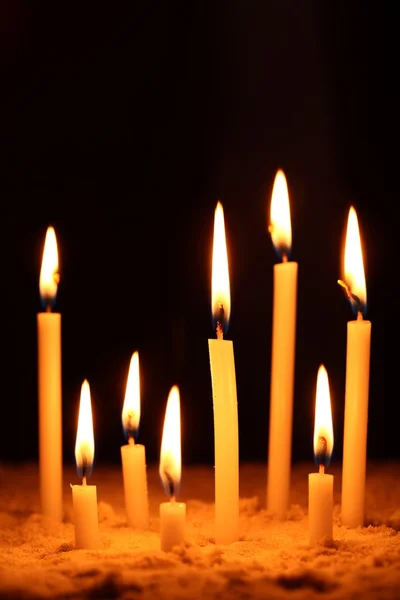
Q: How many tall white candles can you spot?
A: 4